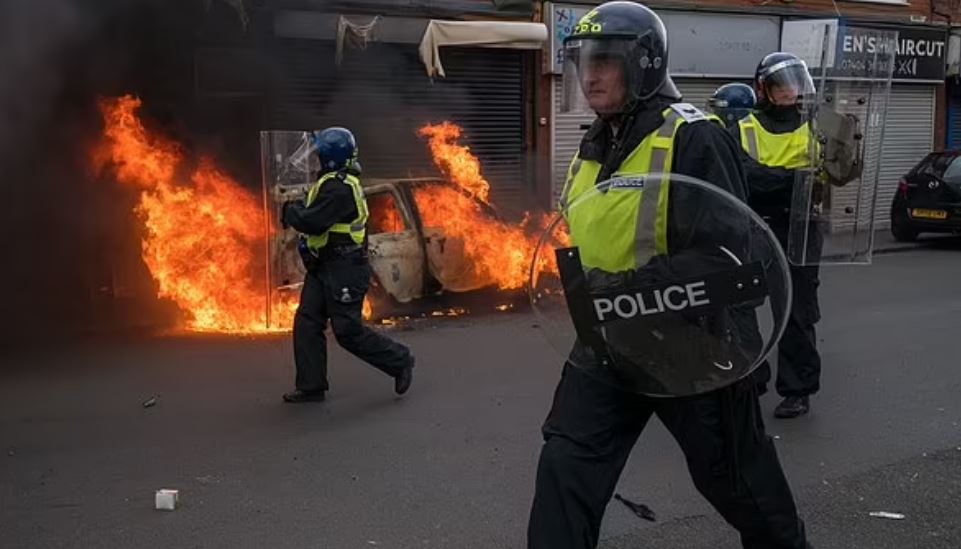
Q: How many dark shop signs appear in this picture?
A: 1